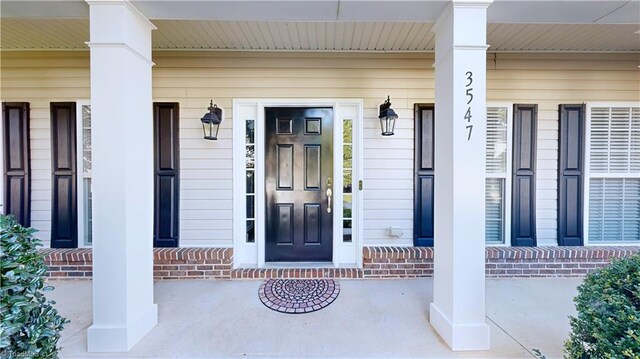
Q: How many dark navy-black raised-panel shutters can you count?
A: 6